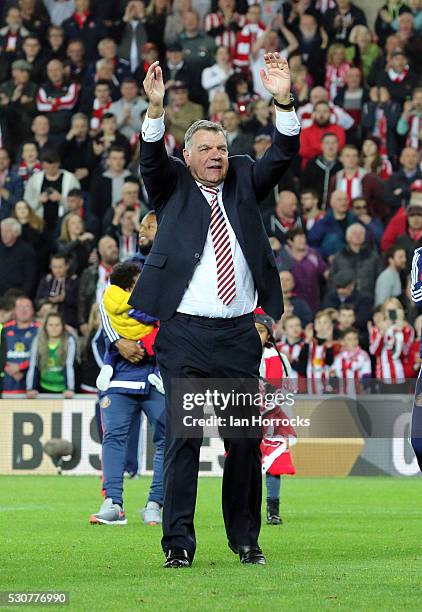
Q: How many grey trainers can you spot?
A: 2